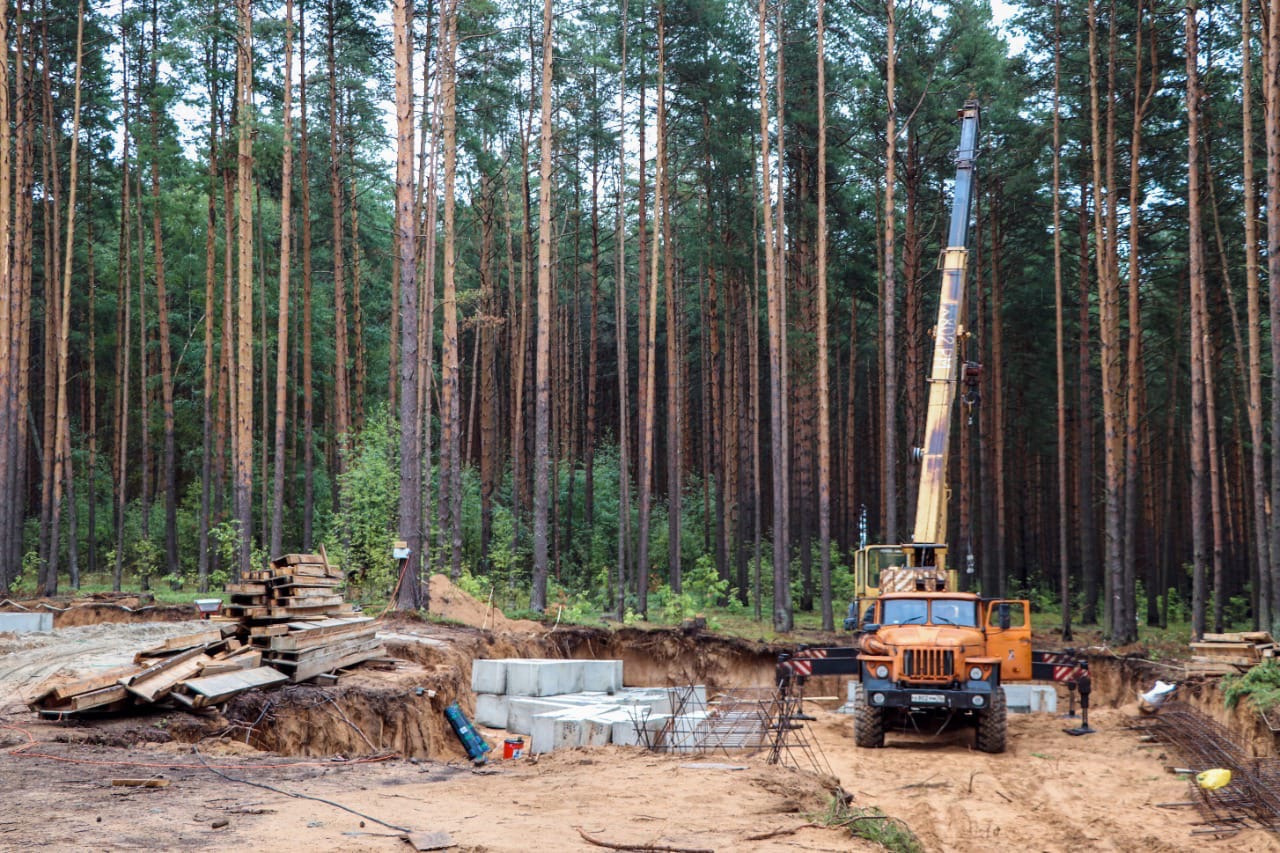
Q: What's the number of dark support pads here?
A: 4